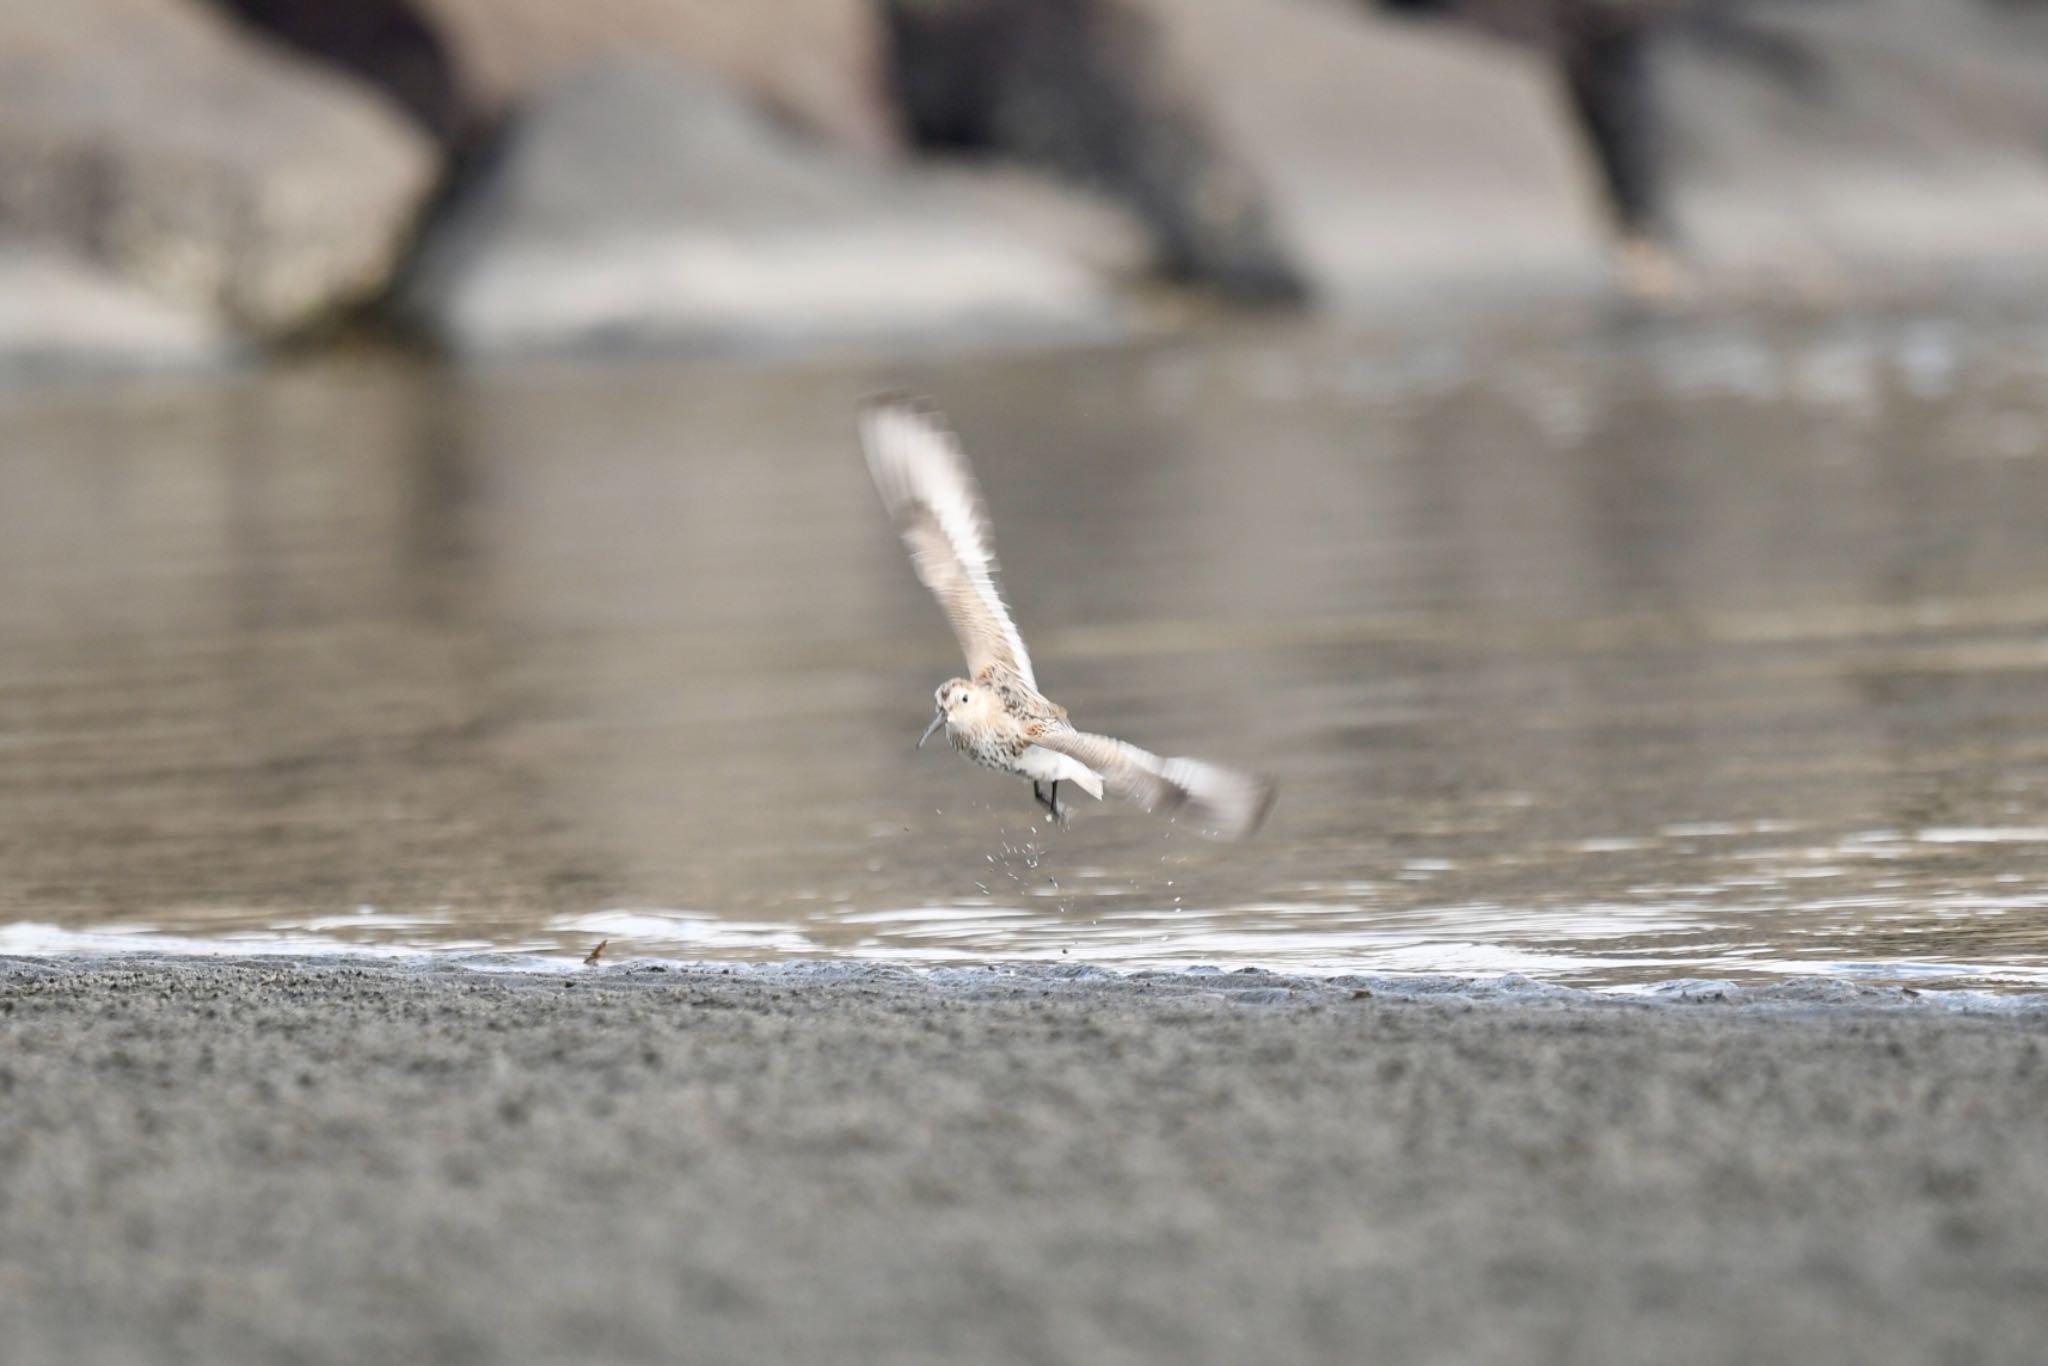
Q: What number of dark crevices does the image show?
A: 3